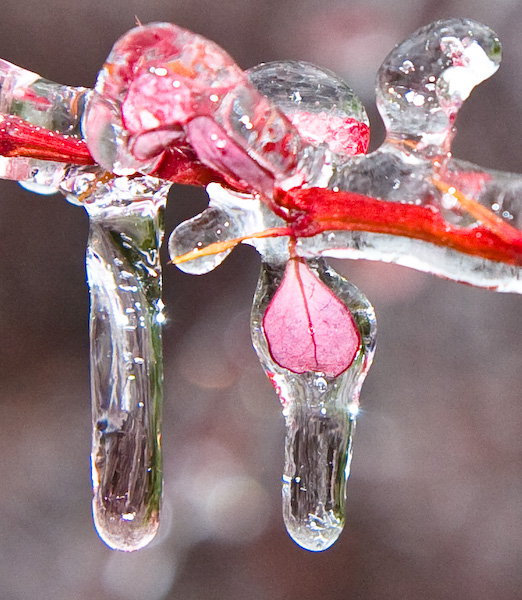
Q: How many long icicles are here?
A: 2